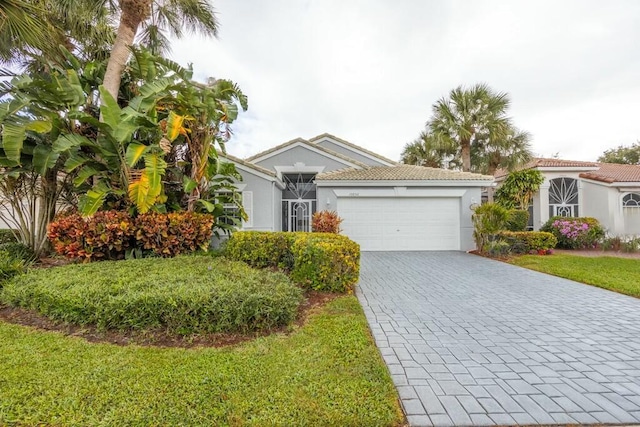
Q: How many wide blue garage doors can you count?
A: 0